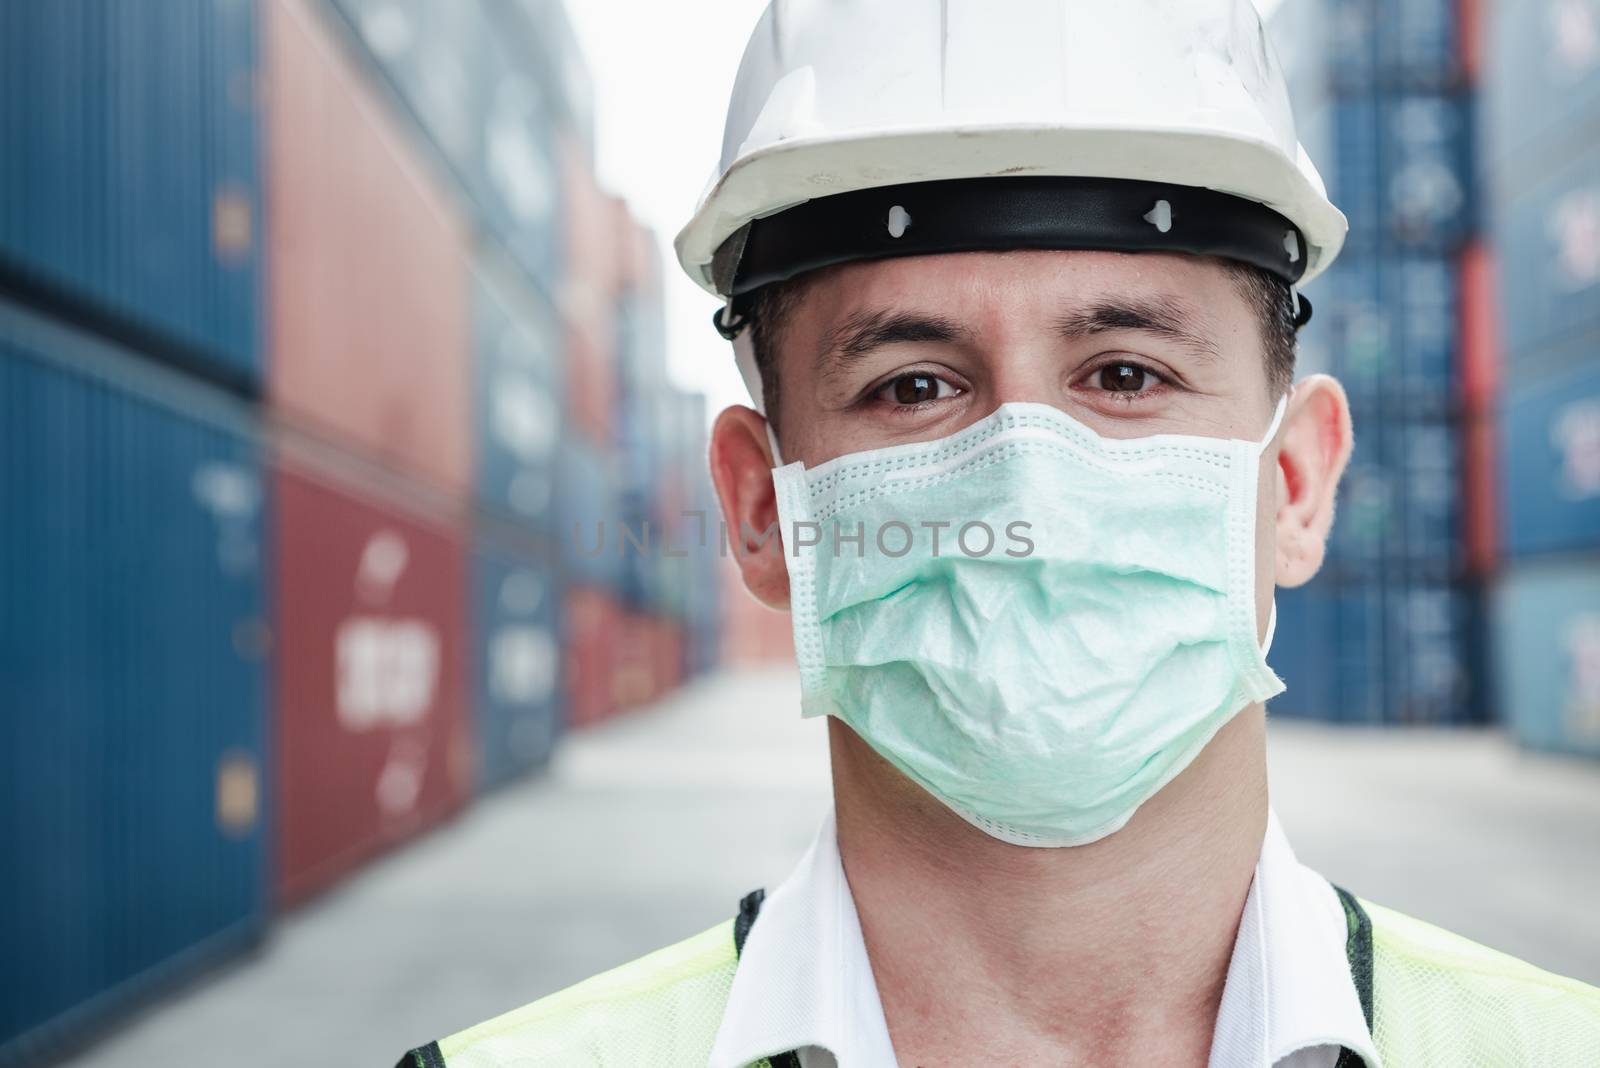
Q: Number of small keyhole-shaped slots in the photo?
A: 3